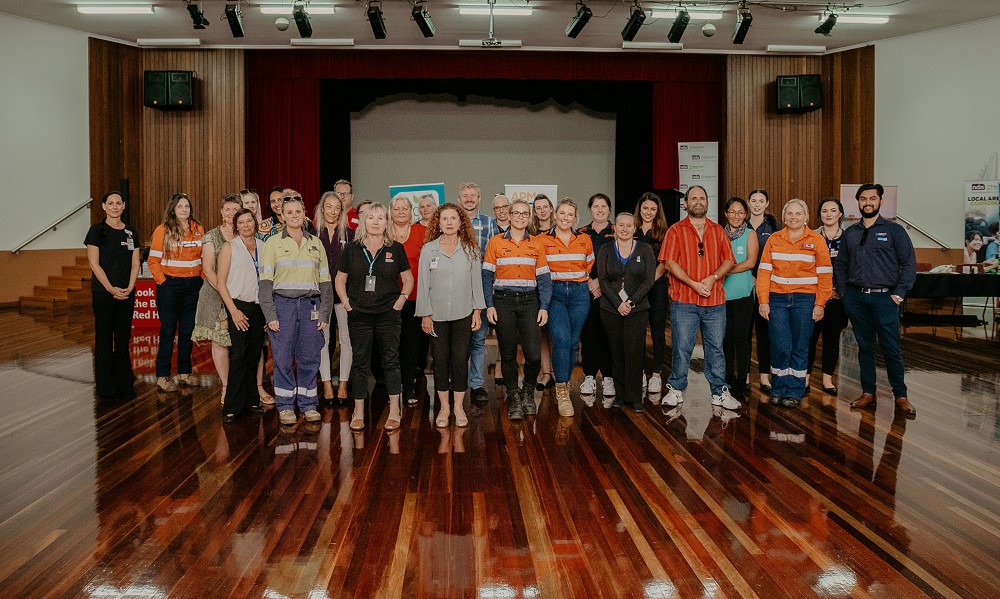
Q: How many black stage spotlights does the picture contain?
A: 10